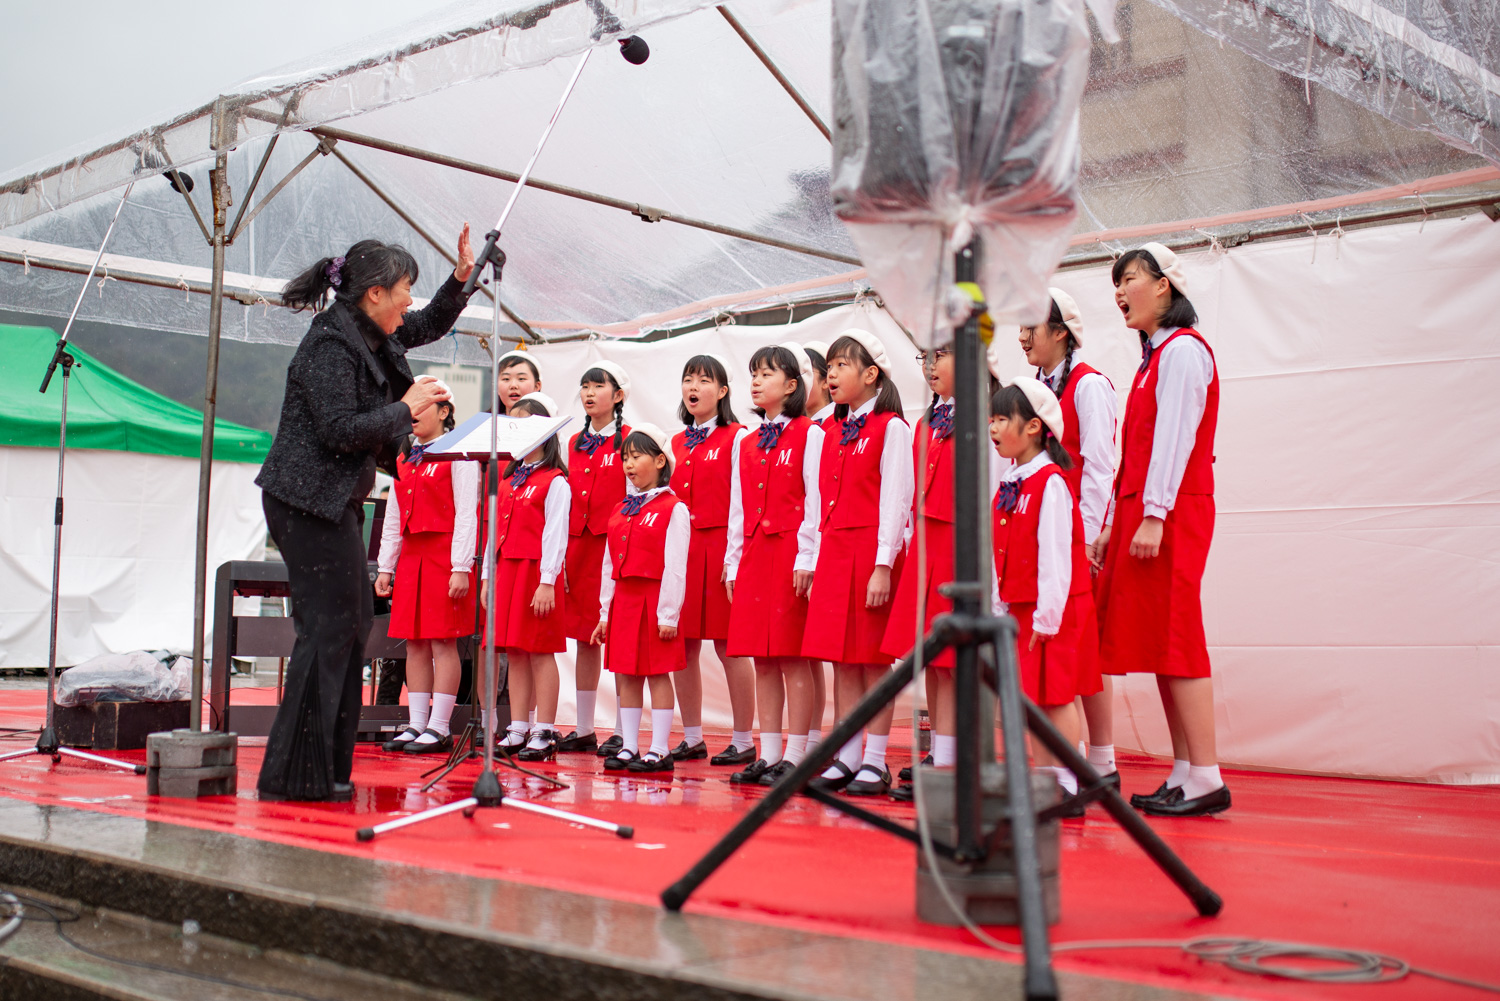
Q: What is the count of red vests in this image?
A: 13